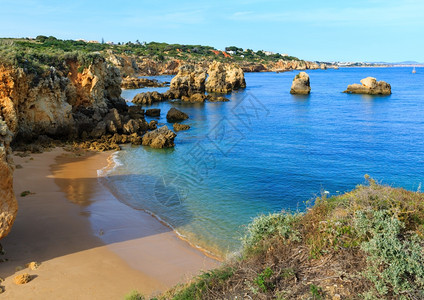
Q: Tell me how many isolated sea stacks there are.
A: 2